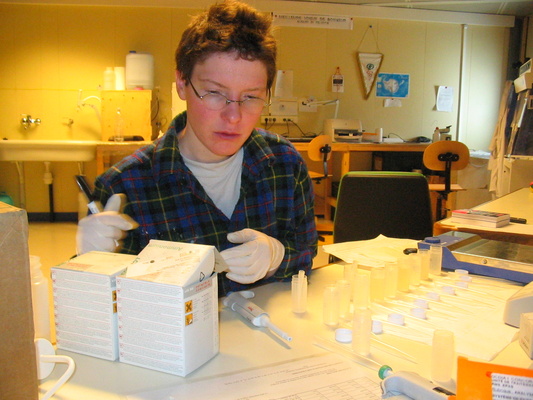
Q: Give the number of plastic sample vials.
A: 13